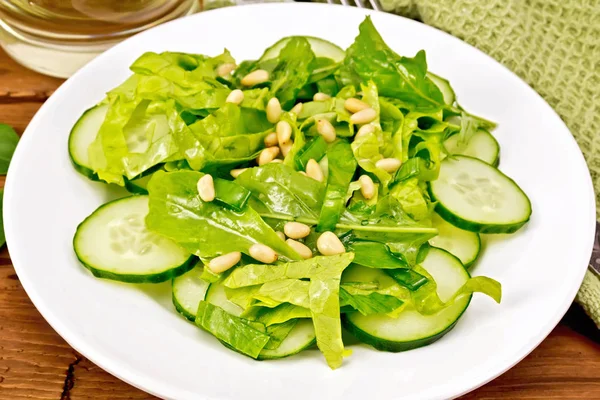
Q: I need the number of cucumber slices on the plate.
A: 11